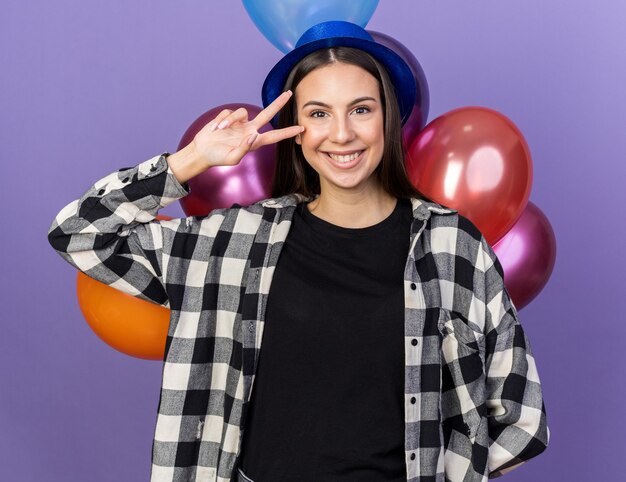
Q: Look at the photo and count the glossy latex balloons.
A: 6